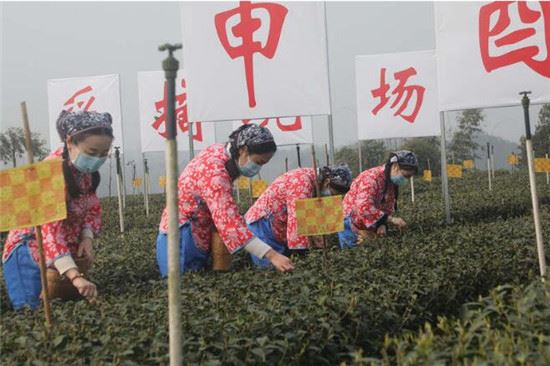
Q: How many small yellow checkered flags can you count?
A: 11